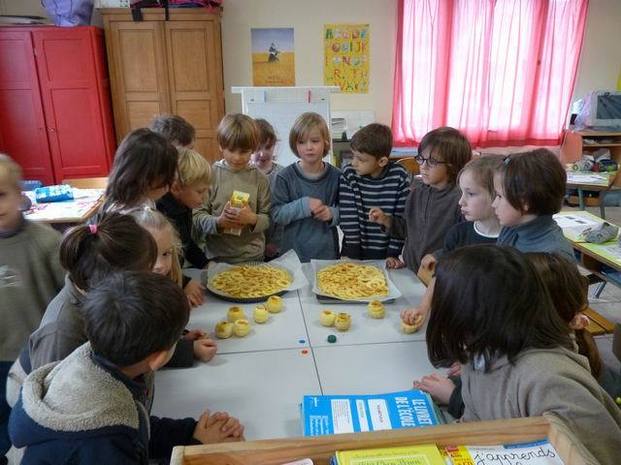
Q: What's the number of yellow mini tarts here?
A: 9